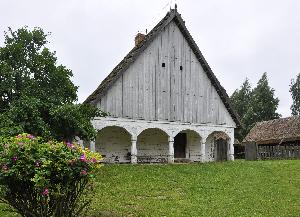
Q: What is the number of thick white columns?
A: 5